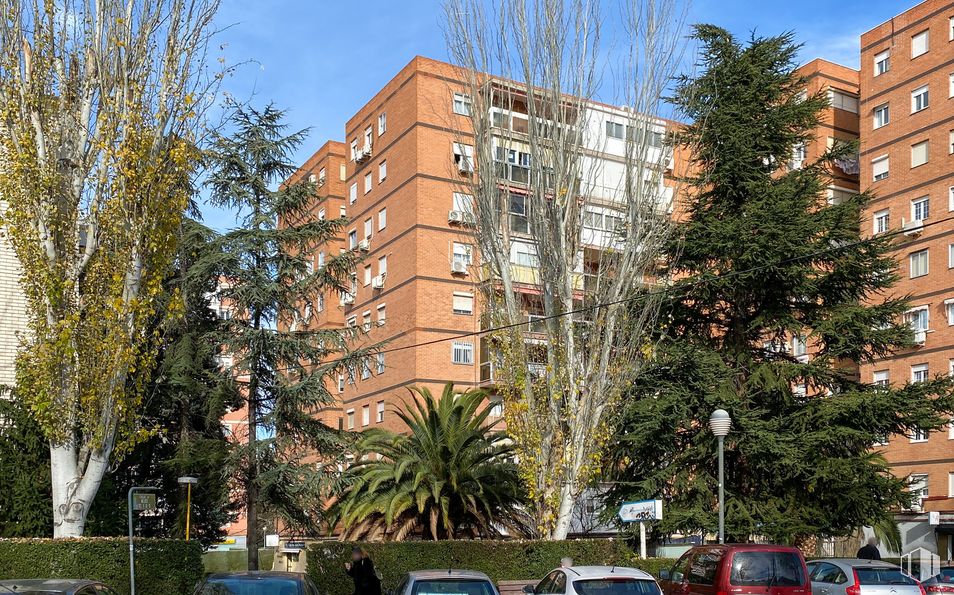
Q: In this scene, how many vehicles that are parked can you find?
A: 7